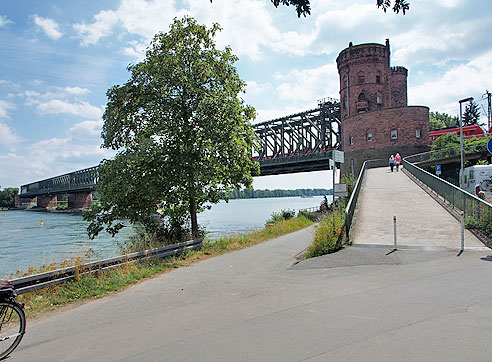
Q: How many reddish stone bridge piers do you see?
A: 3